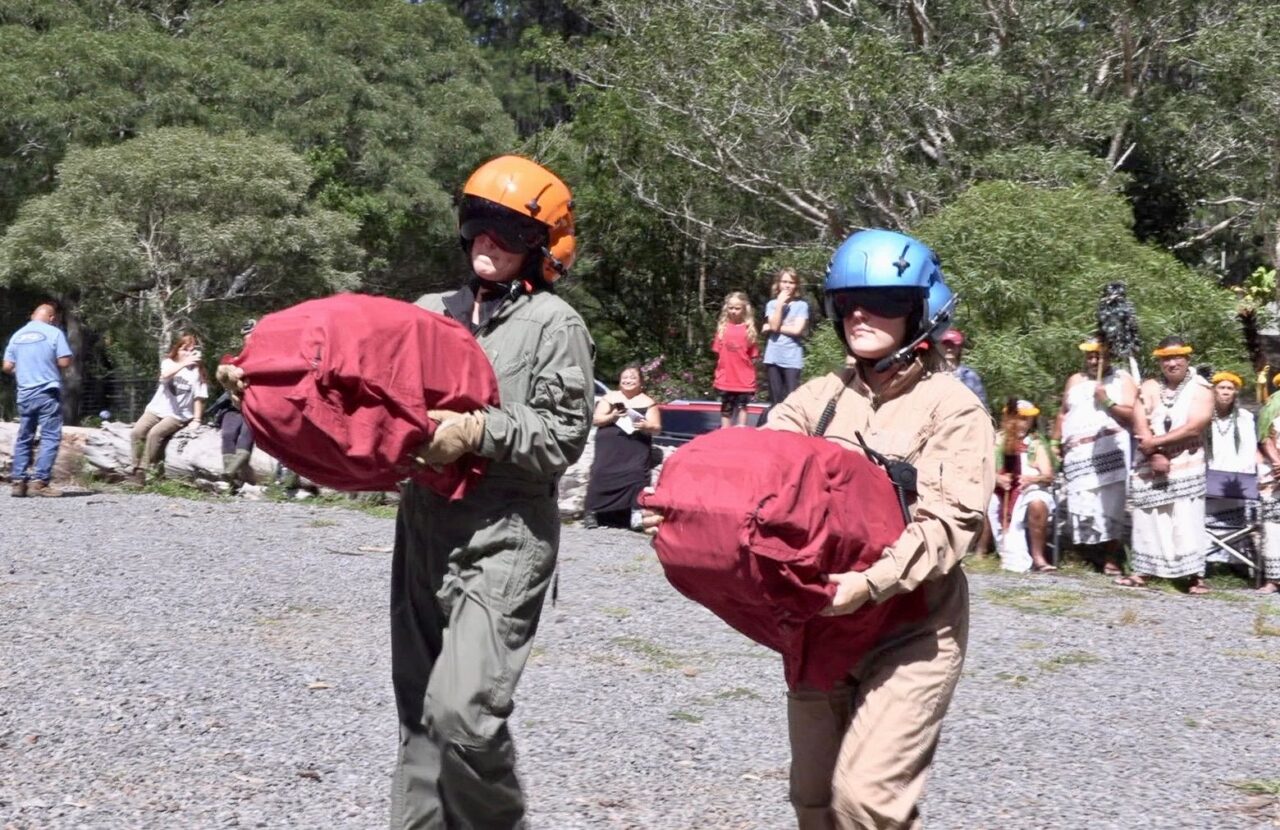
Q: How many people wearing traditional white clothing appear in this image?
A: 5